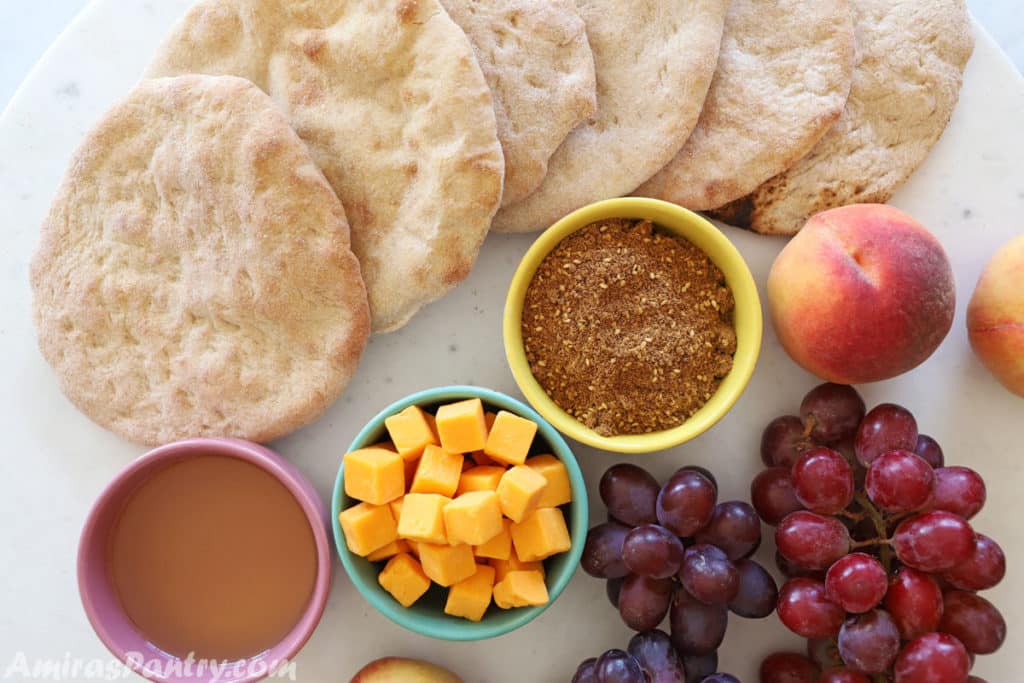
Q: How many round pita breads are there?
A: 6